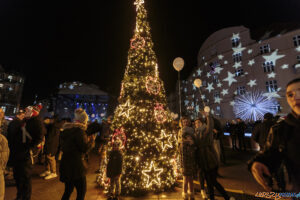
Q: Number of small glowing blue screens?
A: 2